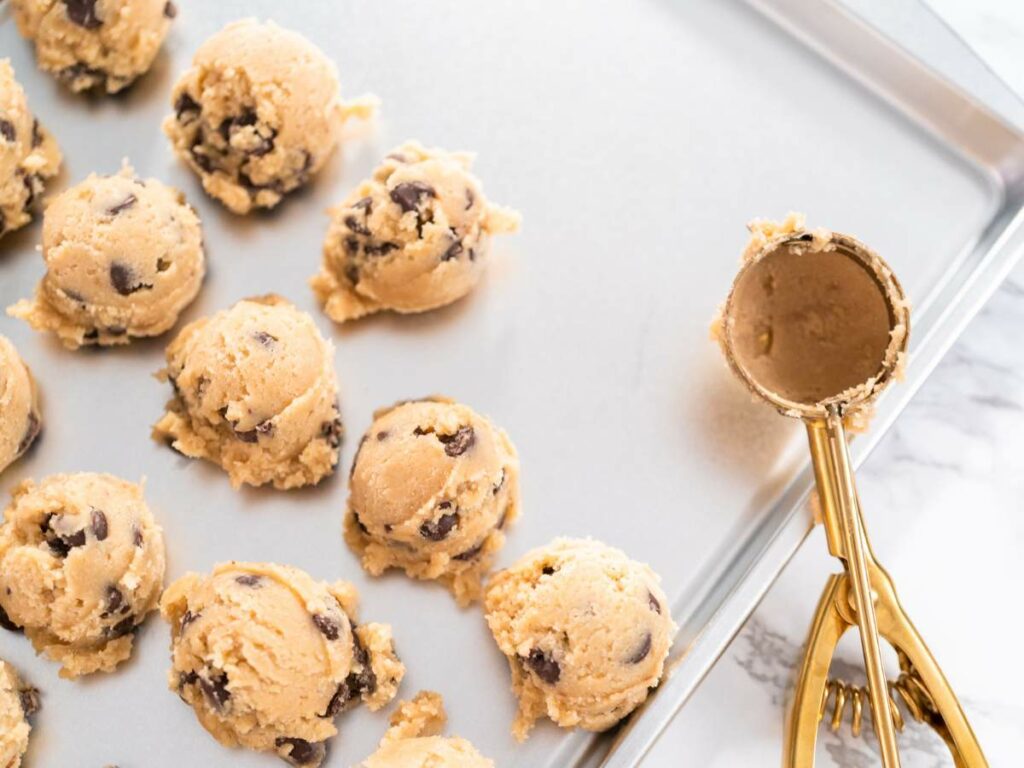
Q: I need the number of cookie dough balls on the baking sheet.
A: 13